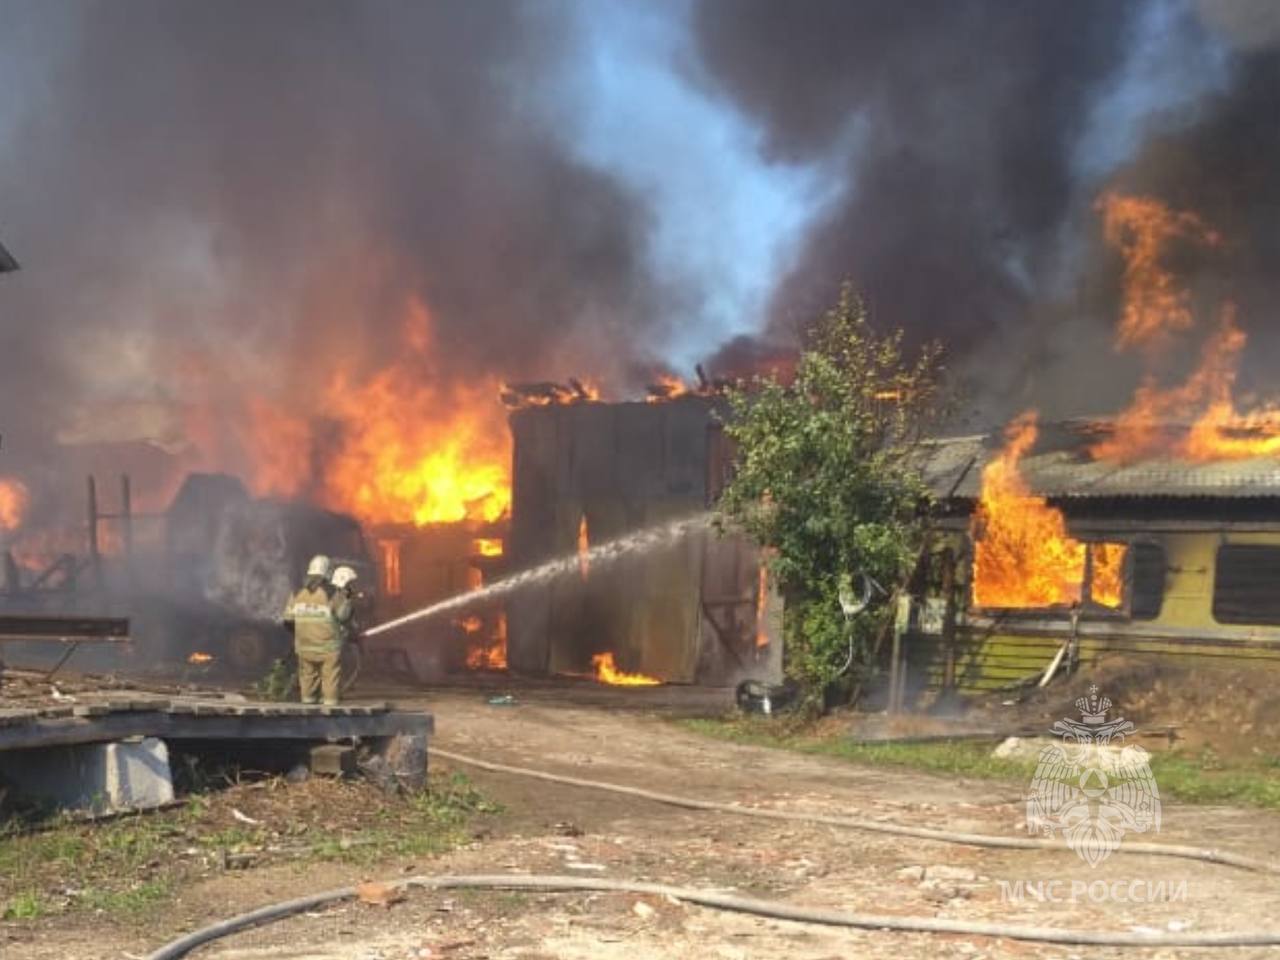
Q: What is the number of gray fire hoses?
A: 2